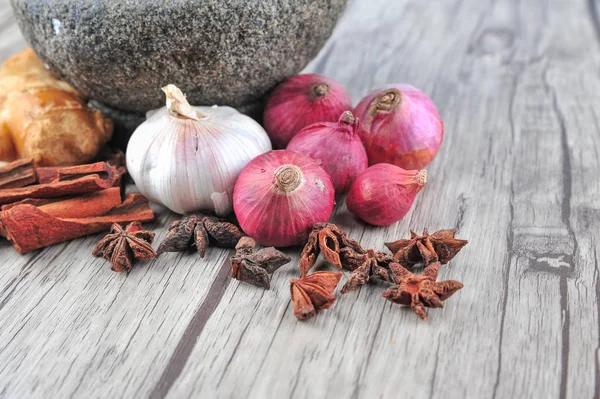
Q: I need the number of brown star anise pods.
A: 8